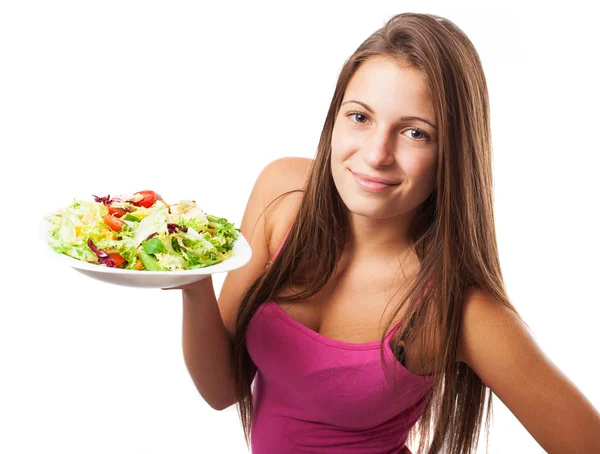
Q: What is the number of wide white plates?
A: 1